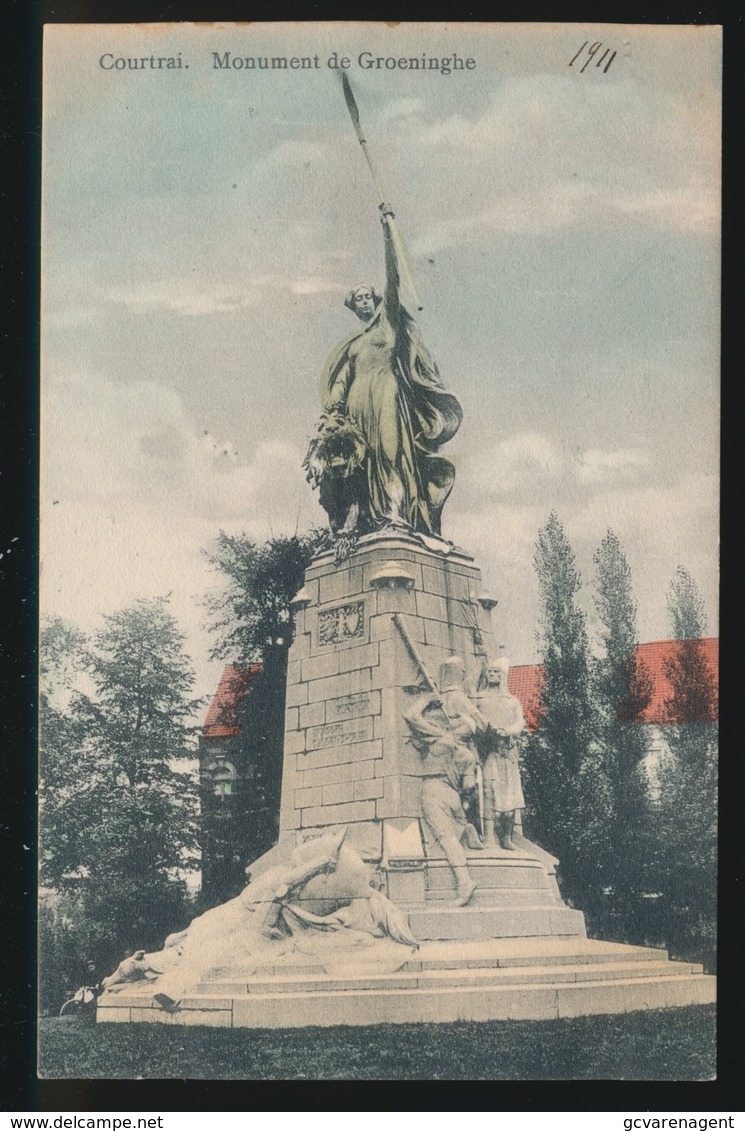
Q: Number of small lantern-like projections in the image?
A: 3